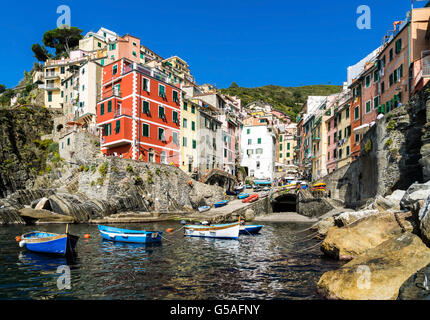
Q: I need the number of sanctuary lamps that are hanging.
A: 0